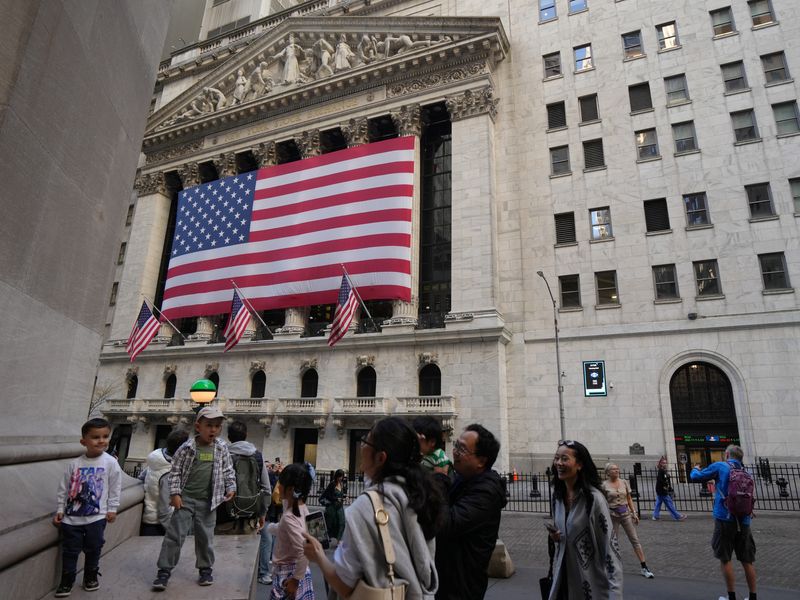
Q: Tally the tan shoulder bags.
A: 1